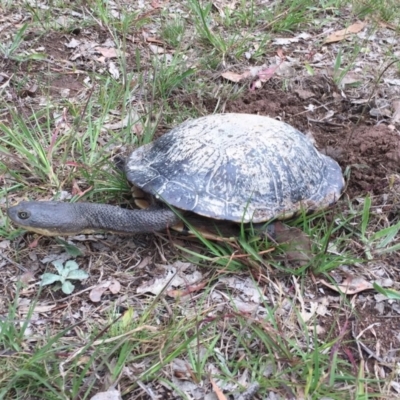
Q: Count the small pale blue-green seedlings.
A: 1